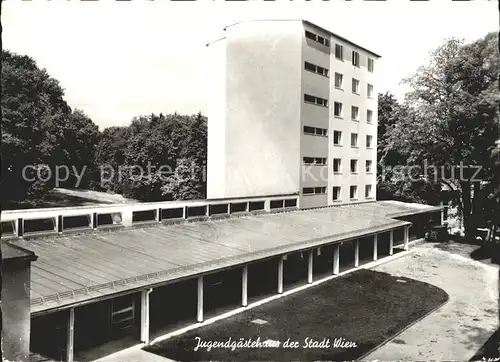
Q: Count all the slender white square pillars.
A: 11